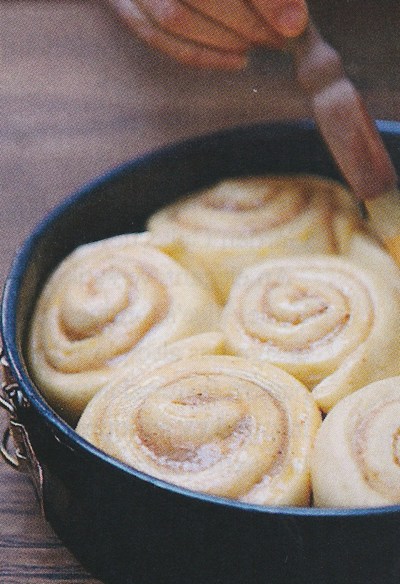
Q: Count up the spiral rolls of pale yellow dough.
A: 5